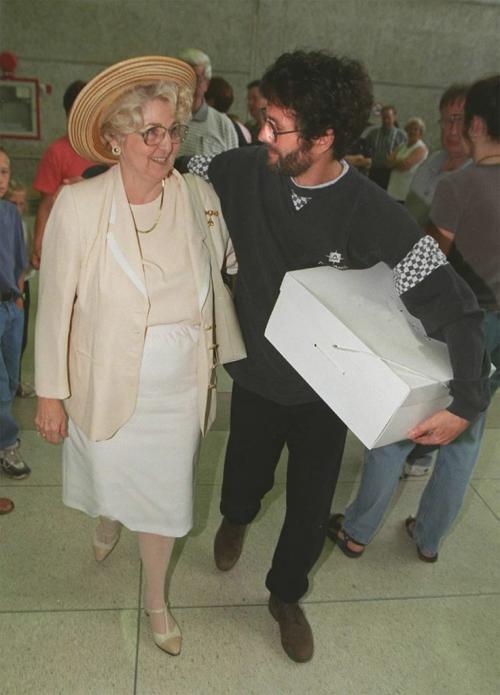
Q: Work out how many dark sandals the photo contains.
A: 2